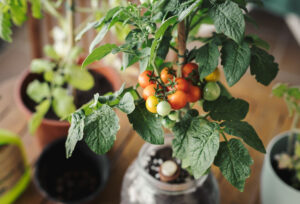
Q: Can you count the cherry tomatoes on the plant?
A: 13